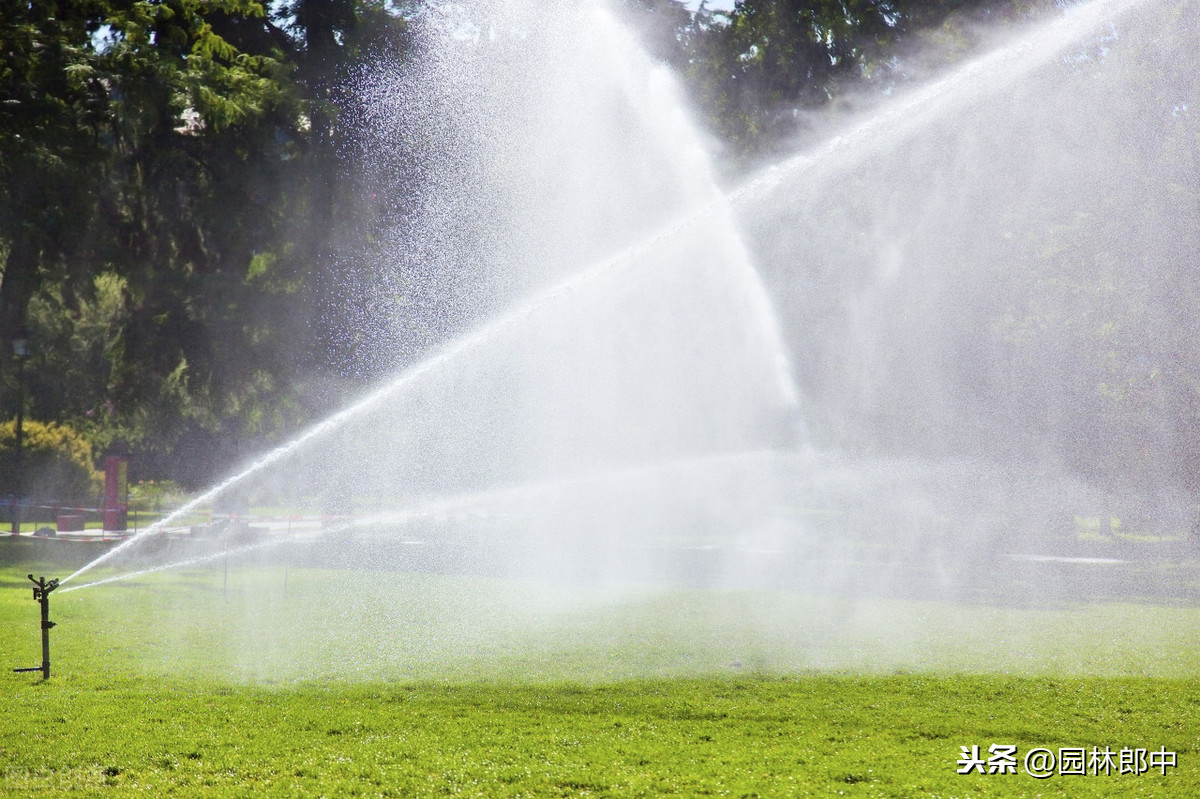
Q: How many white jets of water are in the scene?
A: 3